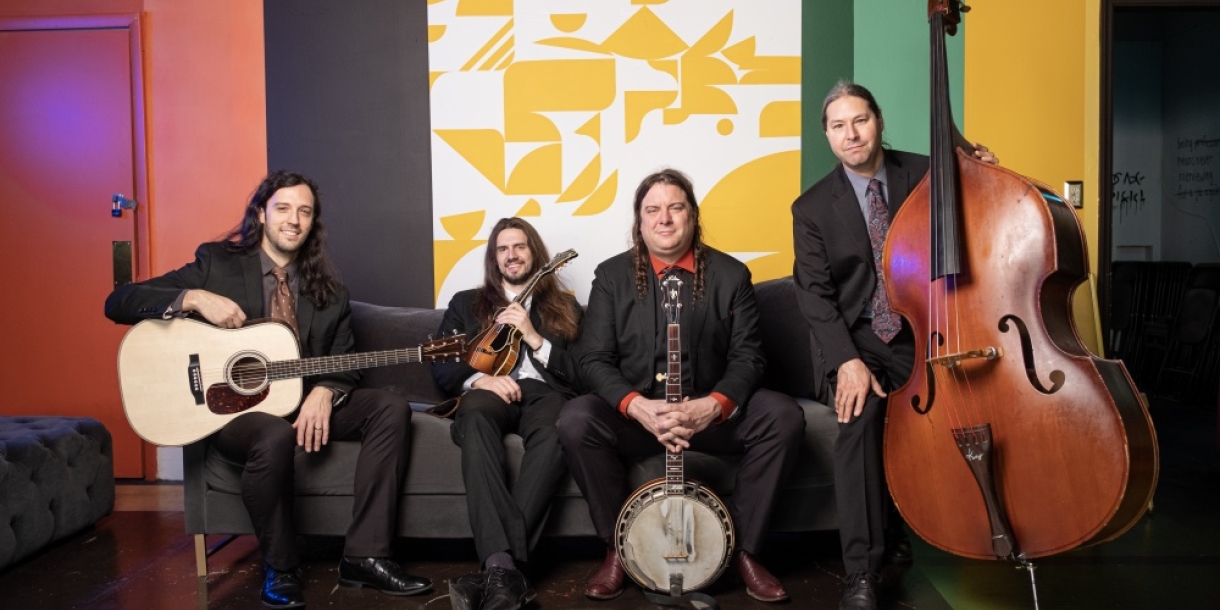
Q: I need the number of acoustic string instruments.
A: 4